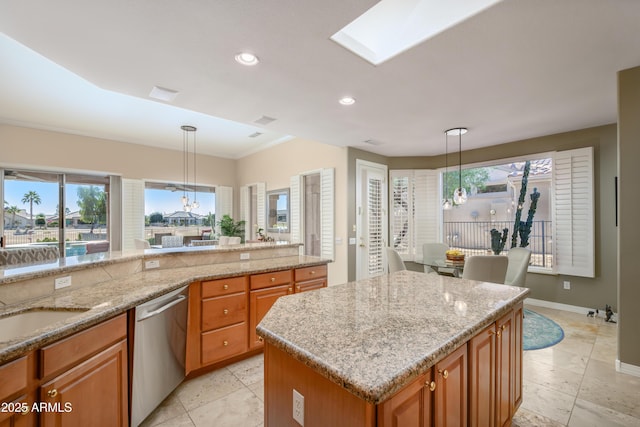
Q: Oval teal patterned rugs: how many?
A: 1